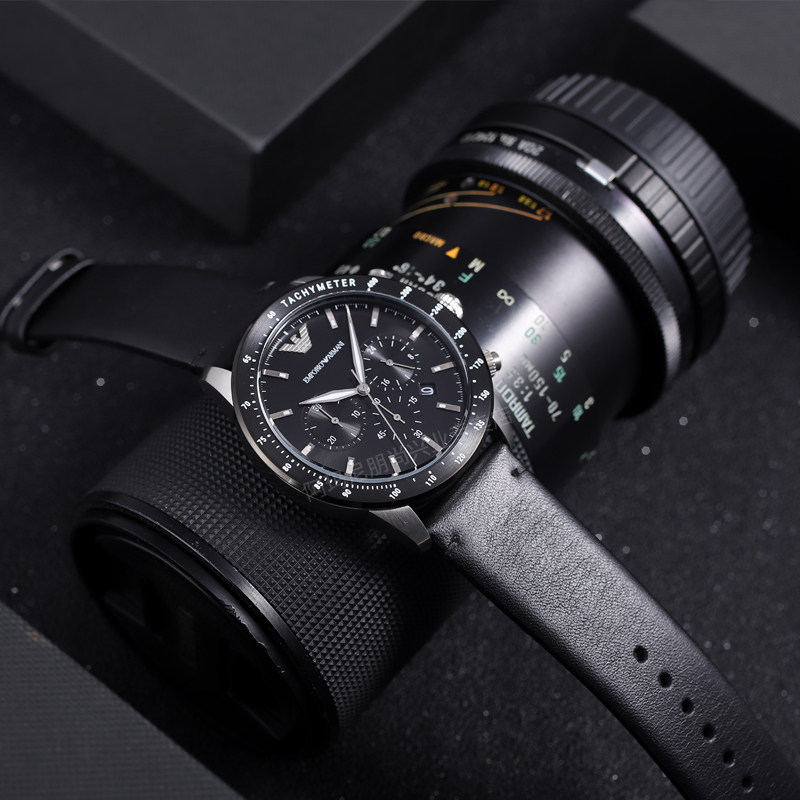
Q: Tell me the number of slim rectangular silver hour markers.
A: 11